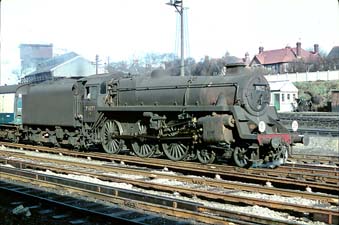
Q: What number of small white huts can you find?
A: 1